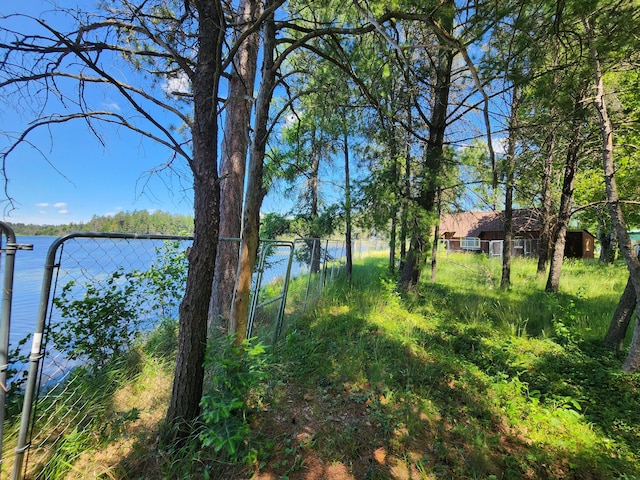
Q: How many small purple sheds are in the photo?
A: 0